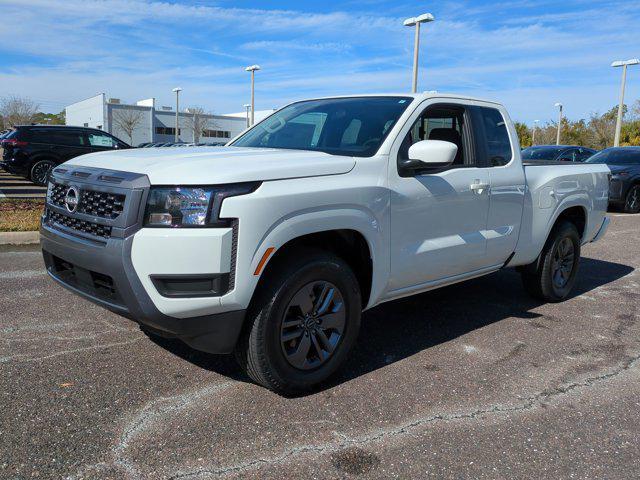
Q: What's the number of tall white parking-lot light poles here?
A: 7